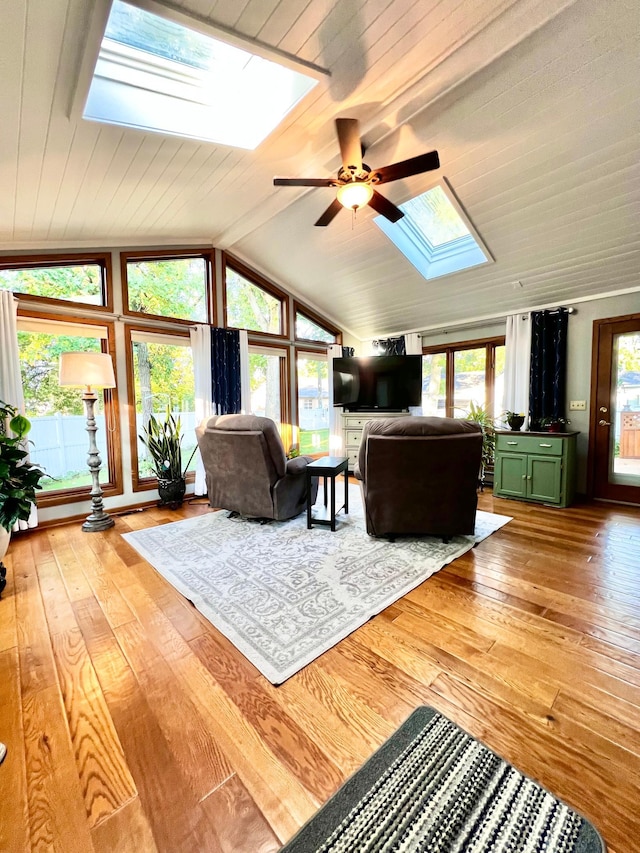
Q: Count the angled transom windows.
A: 4